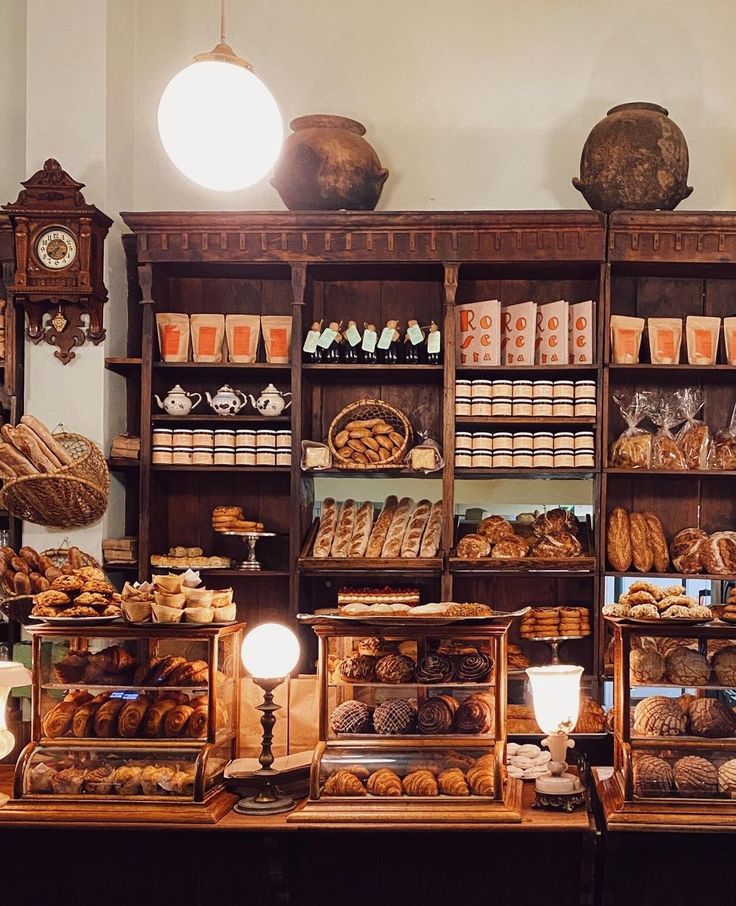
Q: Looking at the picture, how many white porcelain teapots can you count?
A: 3